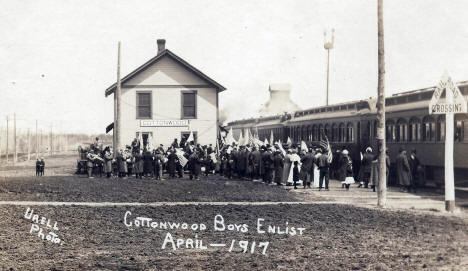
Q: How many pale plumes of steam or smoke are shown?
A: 1